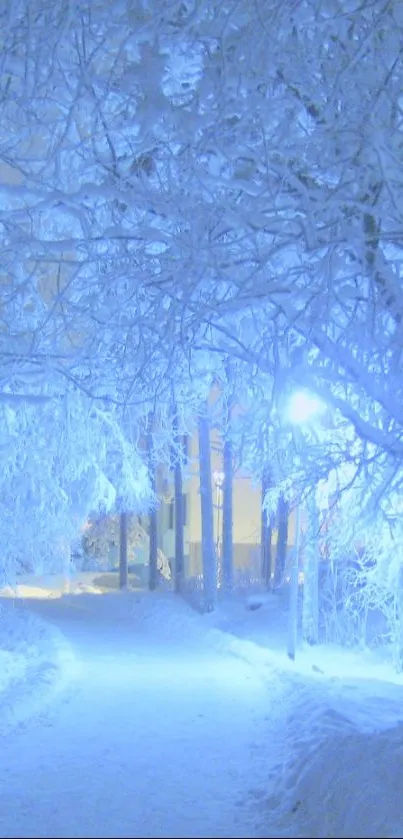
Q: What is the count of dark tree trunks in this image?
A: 7